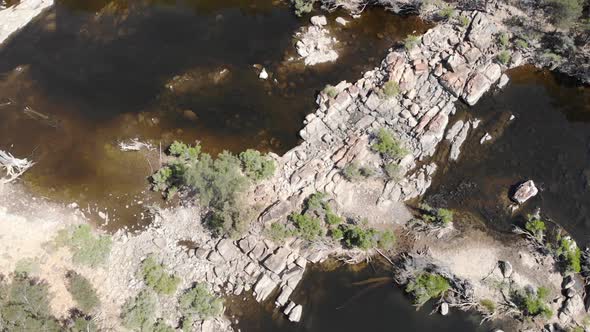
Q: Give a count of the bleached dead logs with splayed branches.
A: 2